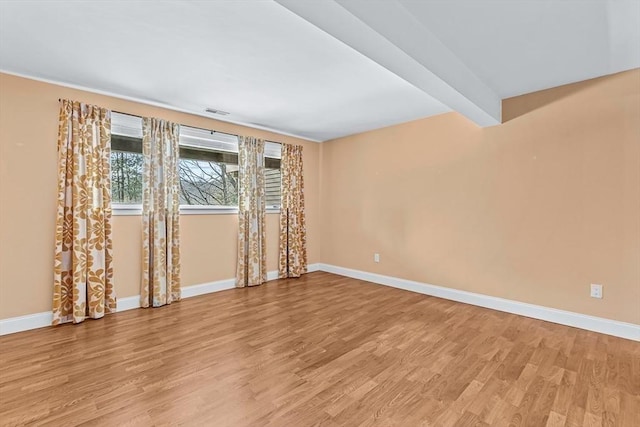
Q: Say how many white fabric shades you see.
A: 3